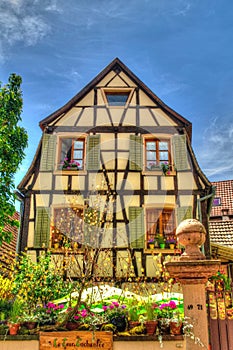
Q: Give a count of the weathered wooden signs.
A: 1